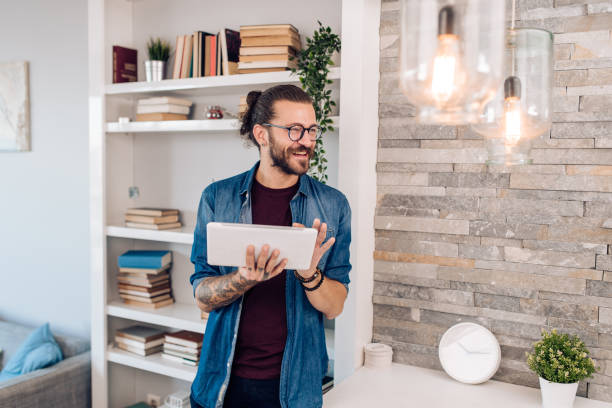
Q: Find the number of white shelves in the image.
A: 5